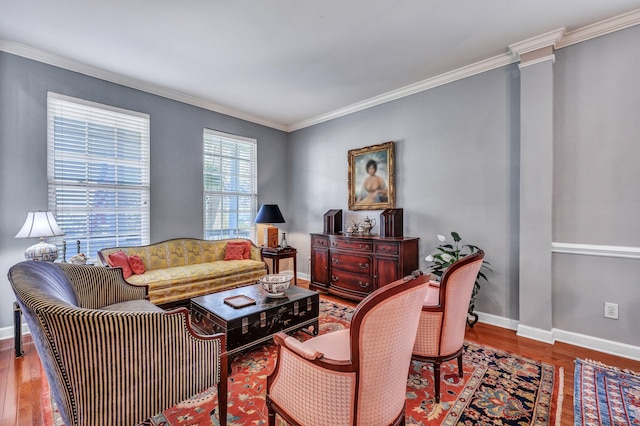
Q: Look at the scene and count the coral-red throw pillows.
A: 4